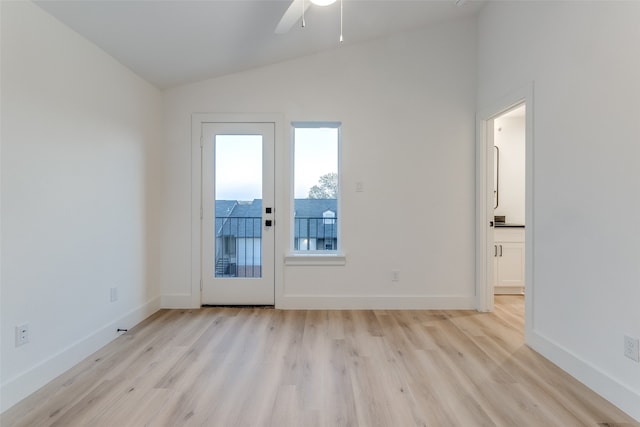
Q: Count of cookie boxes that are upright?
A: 0